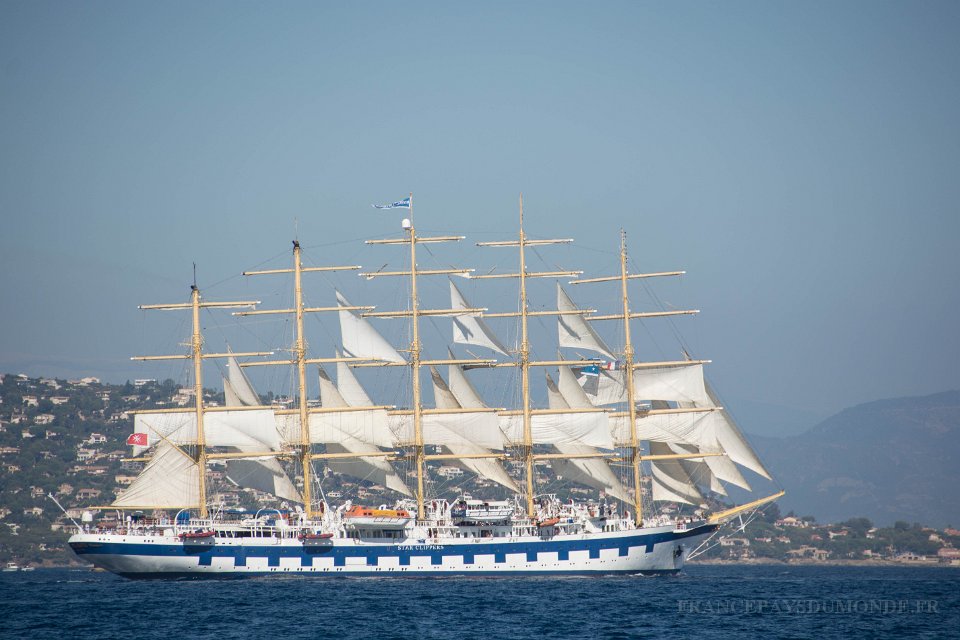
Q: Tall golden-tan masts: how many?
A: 5